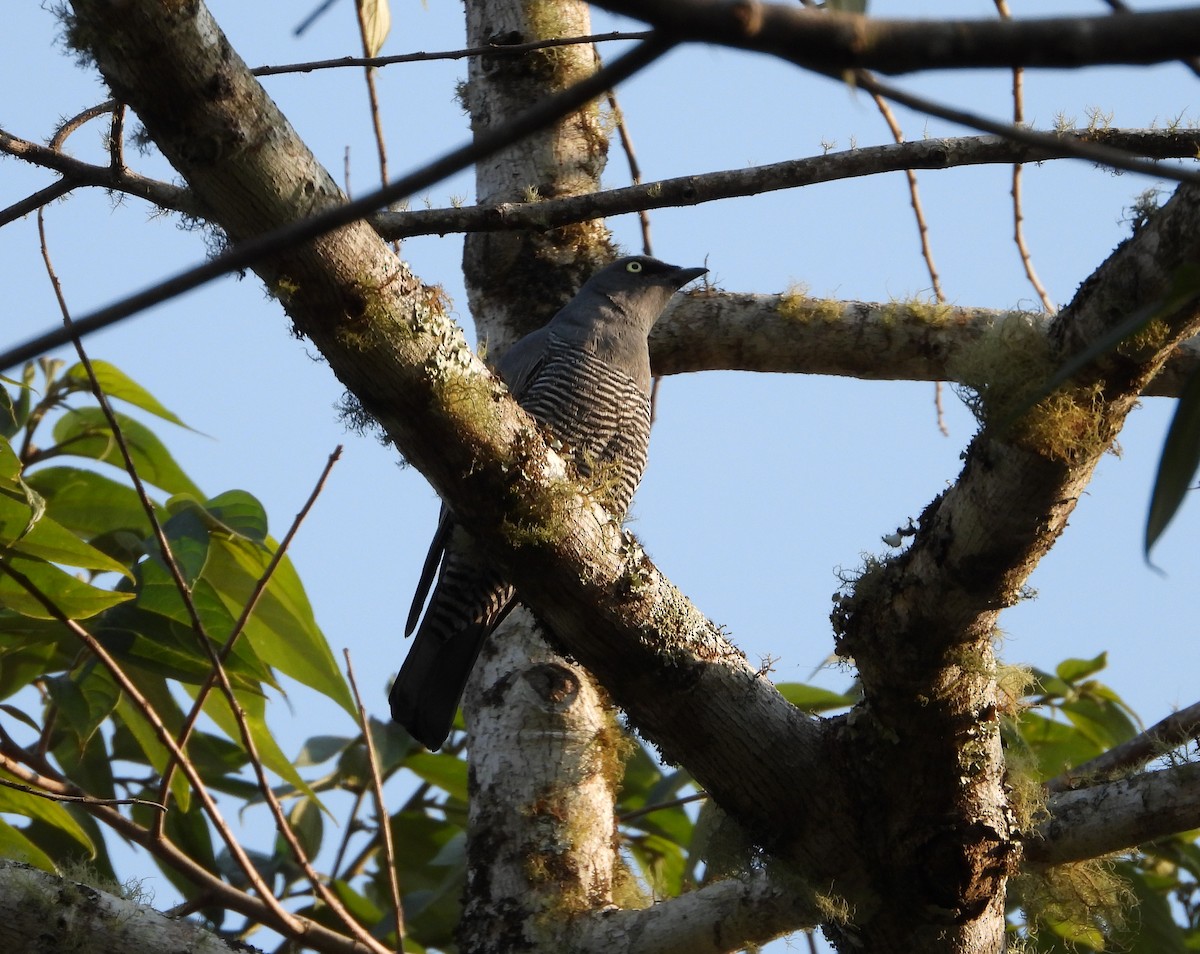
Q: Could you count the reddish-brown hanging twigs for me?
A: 4